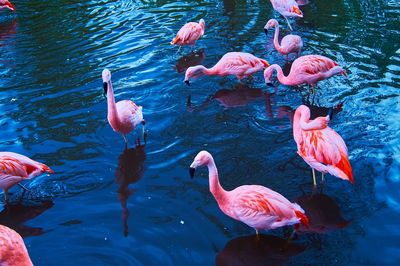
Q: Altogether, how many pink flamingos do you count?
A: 11